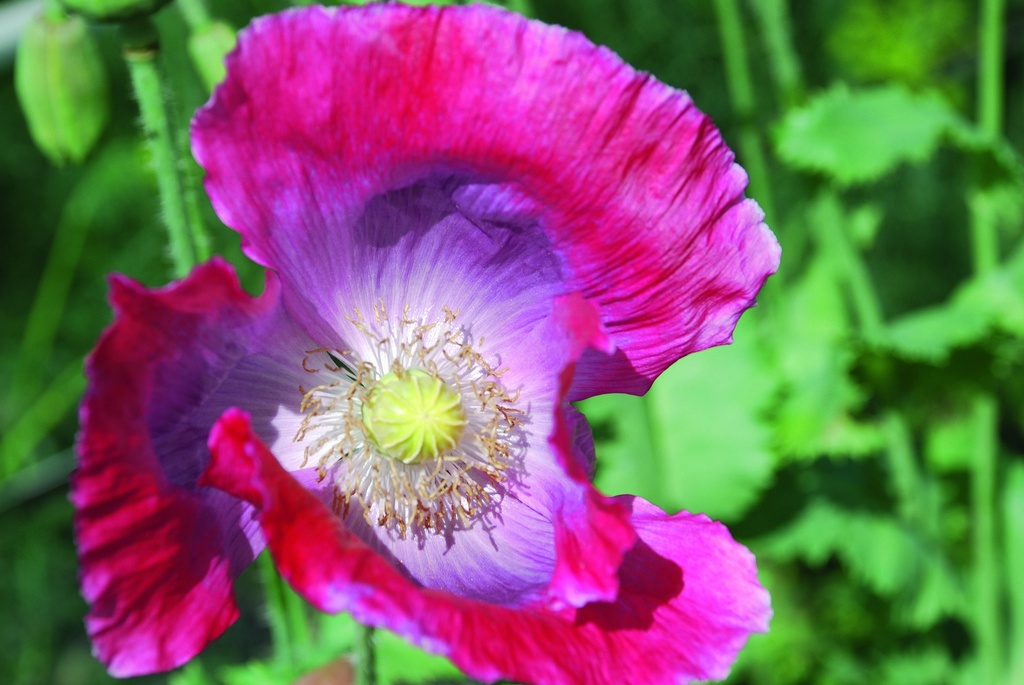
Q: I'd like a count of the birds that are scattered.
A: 0